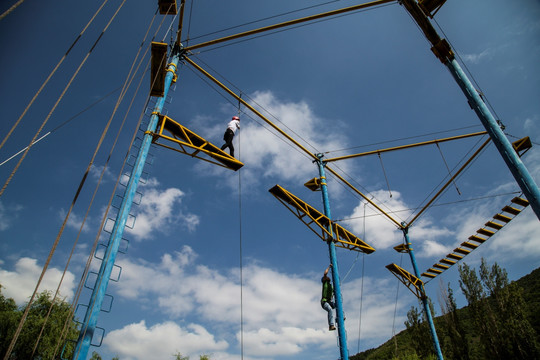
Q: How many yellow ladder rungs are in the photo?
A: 13